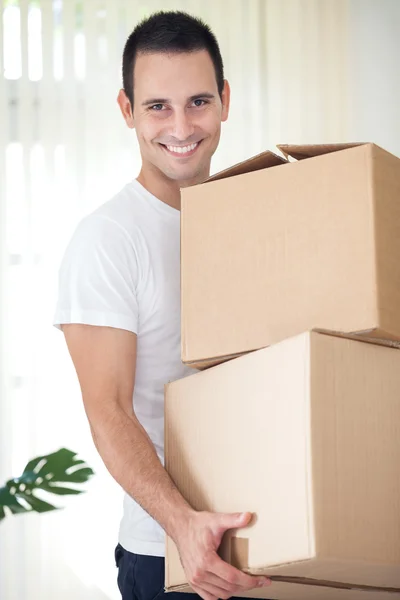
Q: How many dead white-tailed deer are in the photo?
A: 0